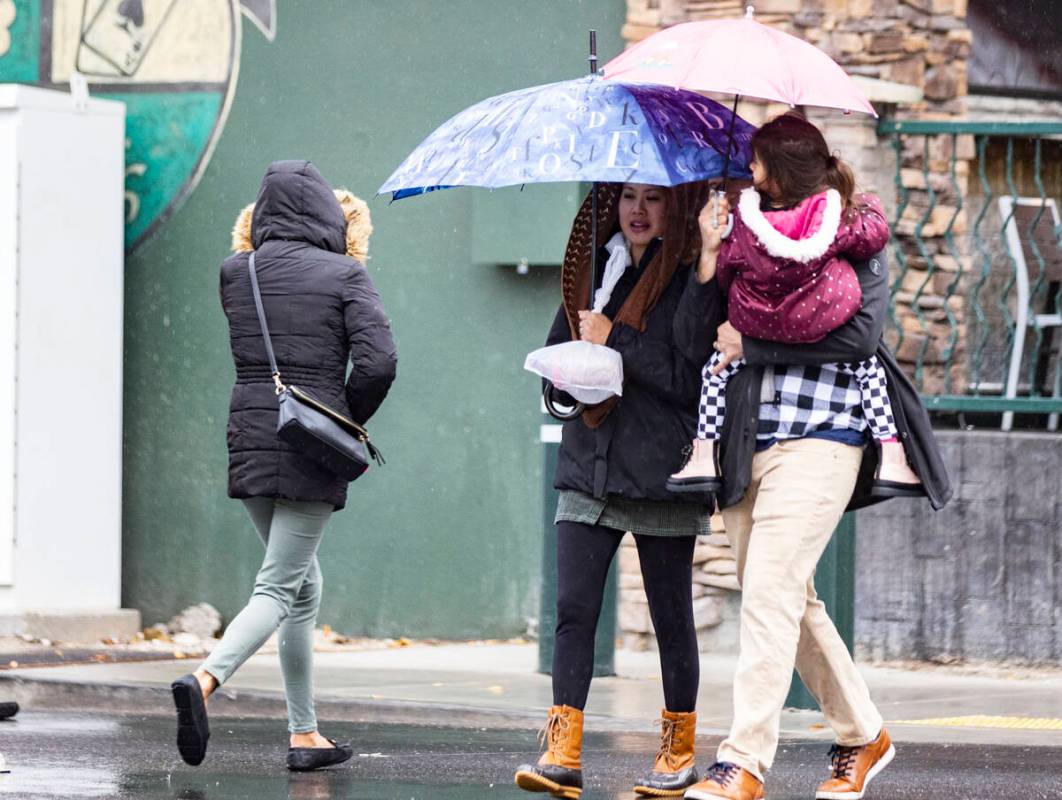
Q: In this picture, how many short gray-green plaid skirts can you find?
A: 1